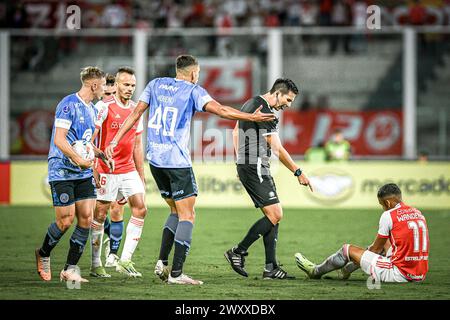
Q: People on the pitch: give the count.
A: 6